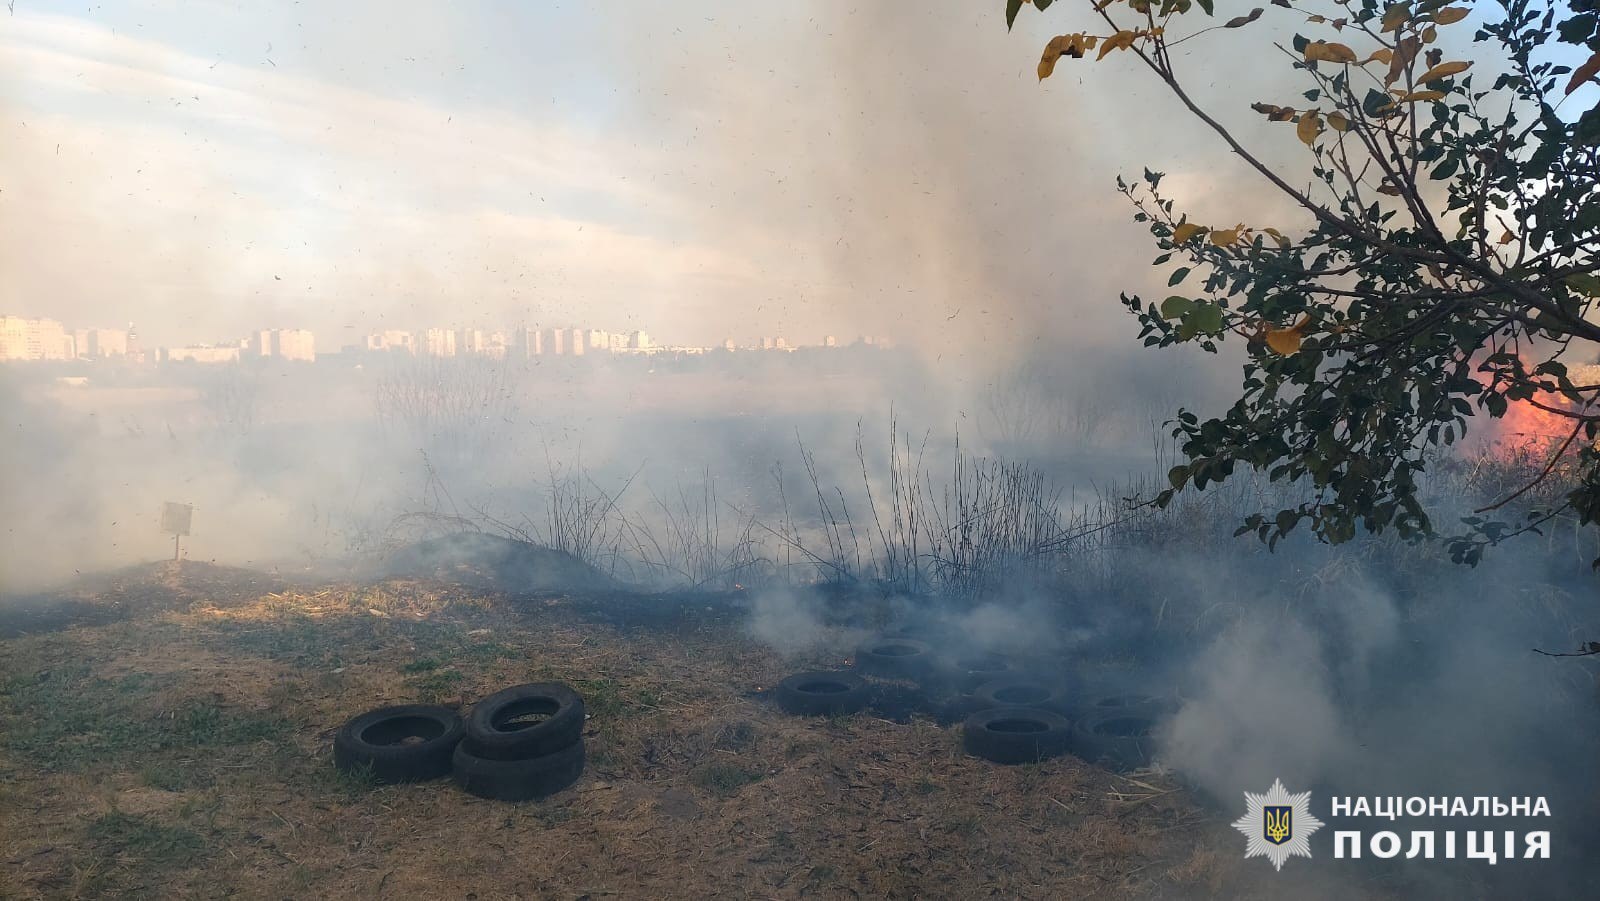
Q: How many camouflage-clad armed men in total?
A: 0